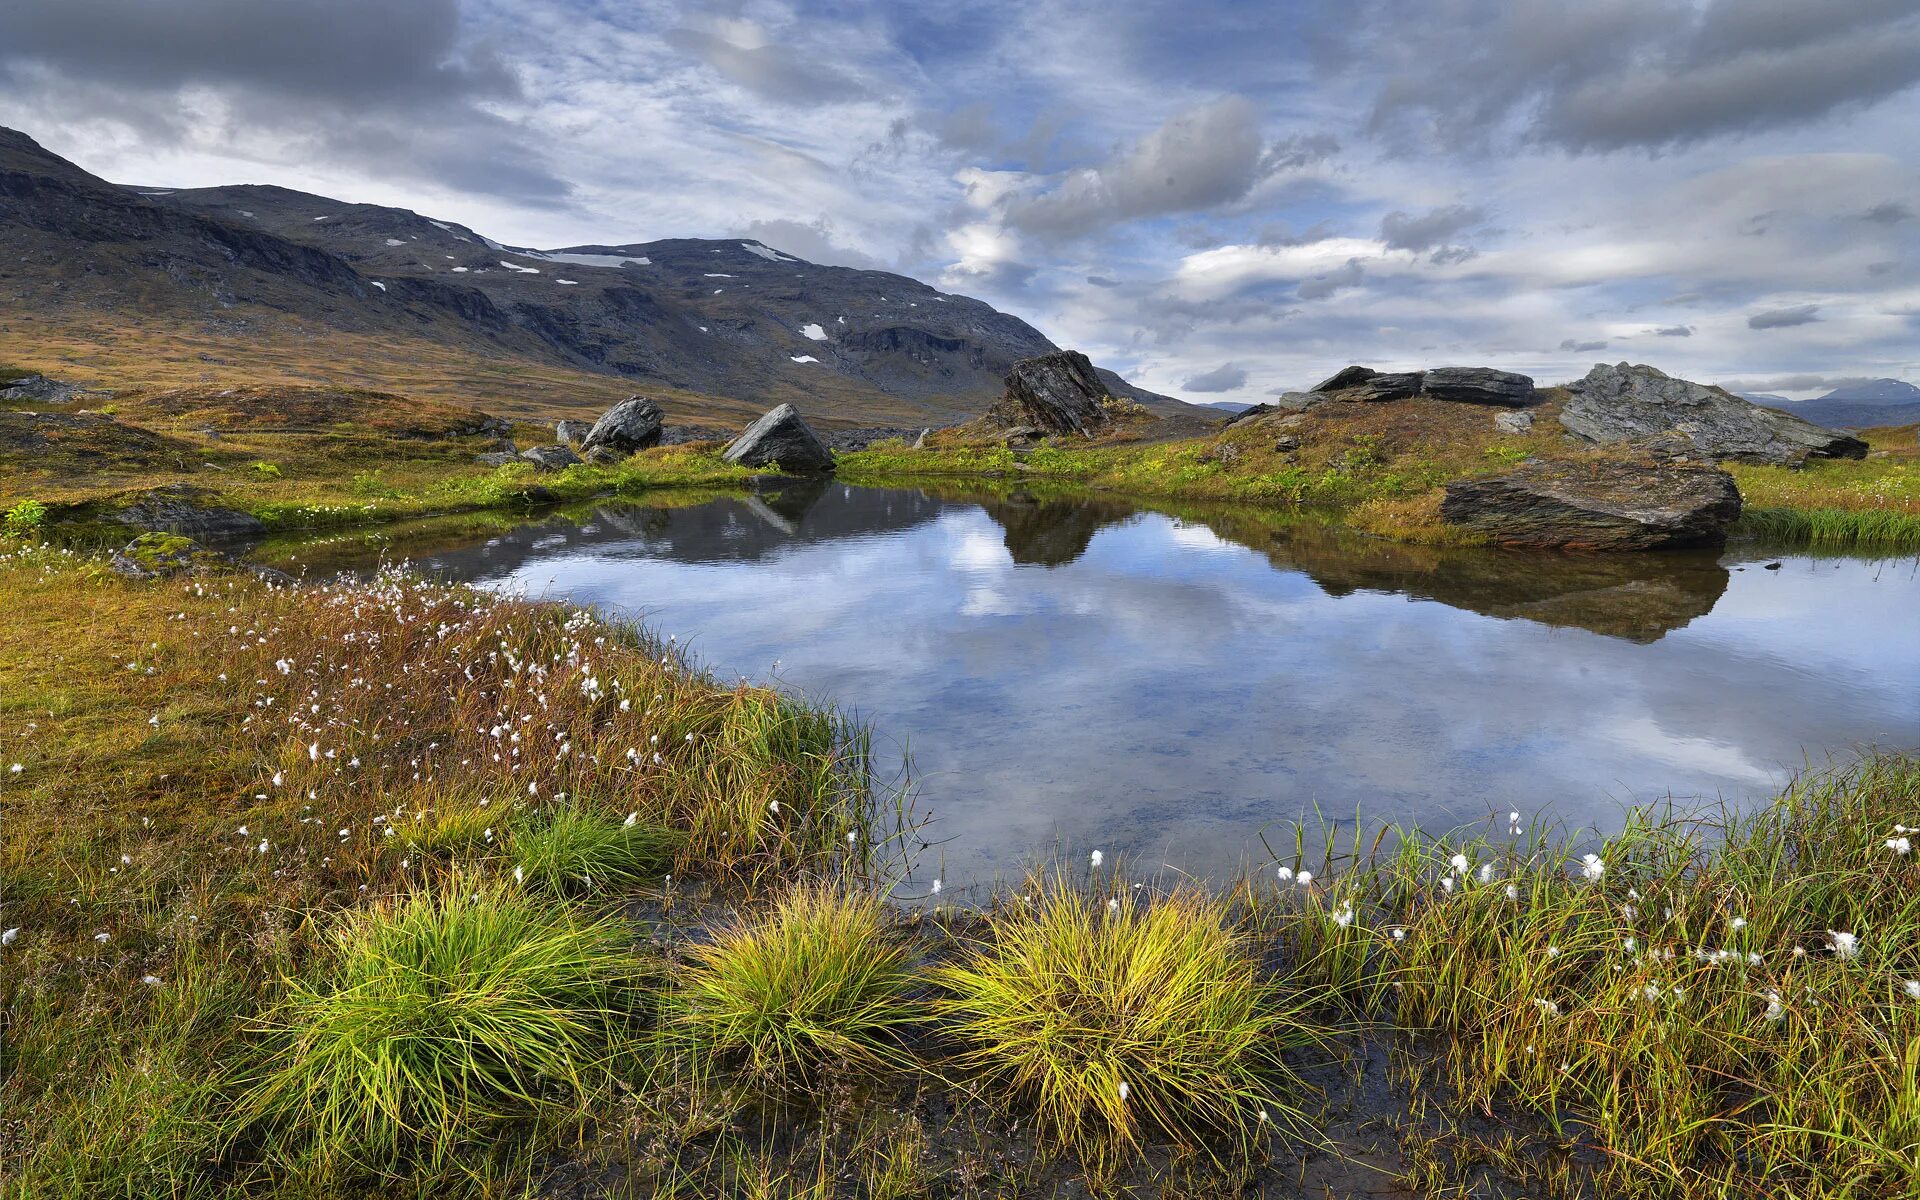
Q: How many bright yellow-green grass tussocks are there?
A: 3